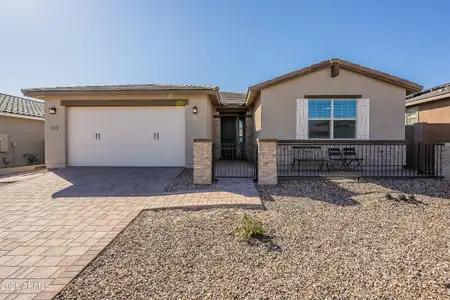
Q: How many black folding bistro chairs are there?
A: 2